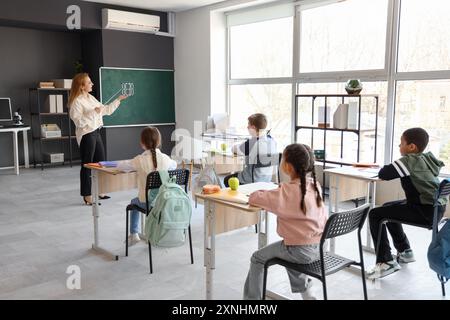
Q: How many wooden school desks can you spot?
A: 4